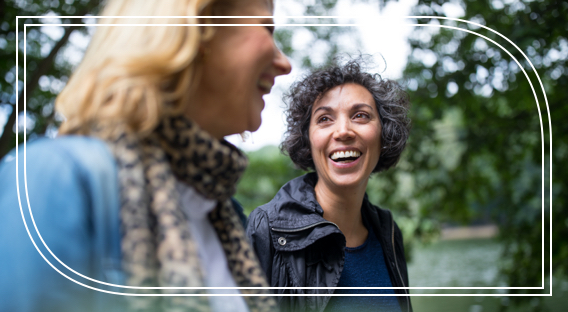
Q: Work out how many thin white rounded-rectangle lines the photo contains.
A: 2